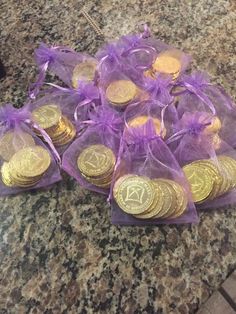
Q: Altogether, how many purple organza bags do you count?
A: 10